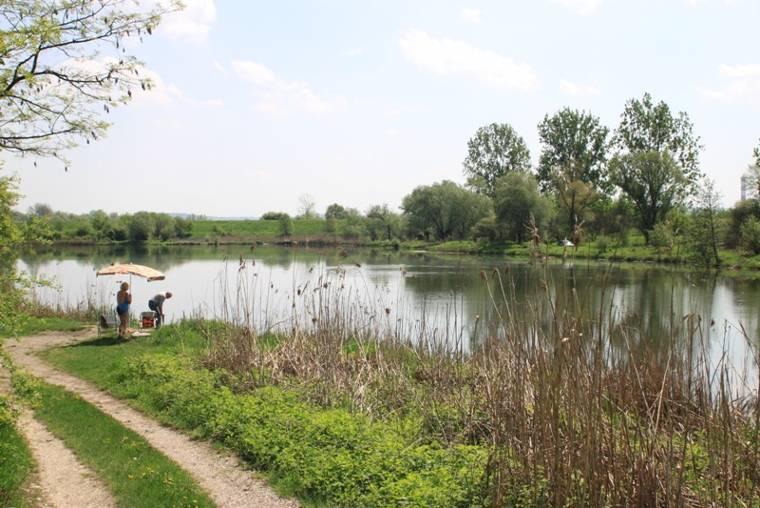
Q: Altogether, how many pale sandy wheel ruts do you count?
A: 2